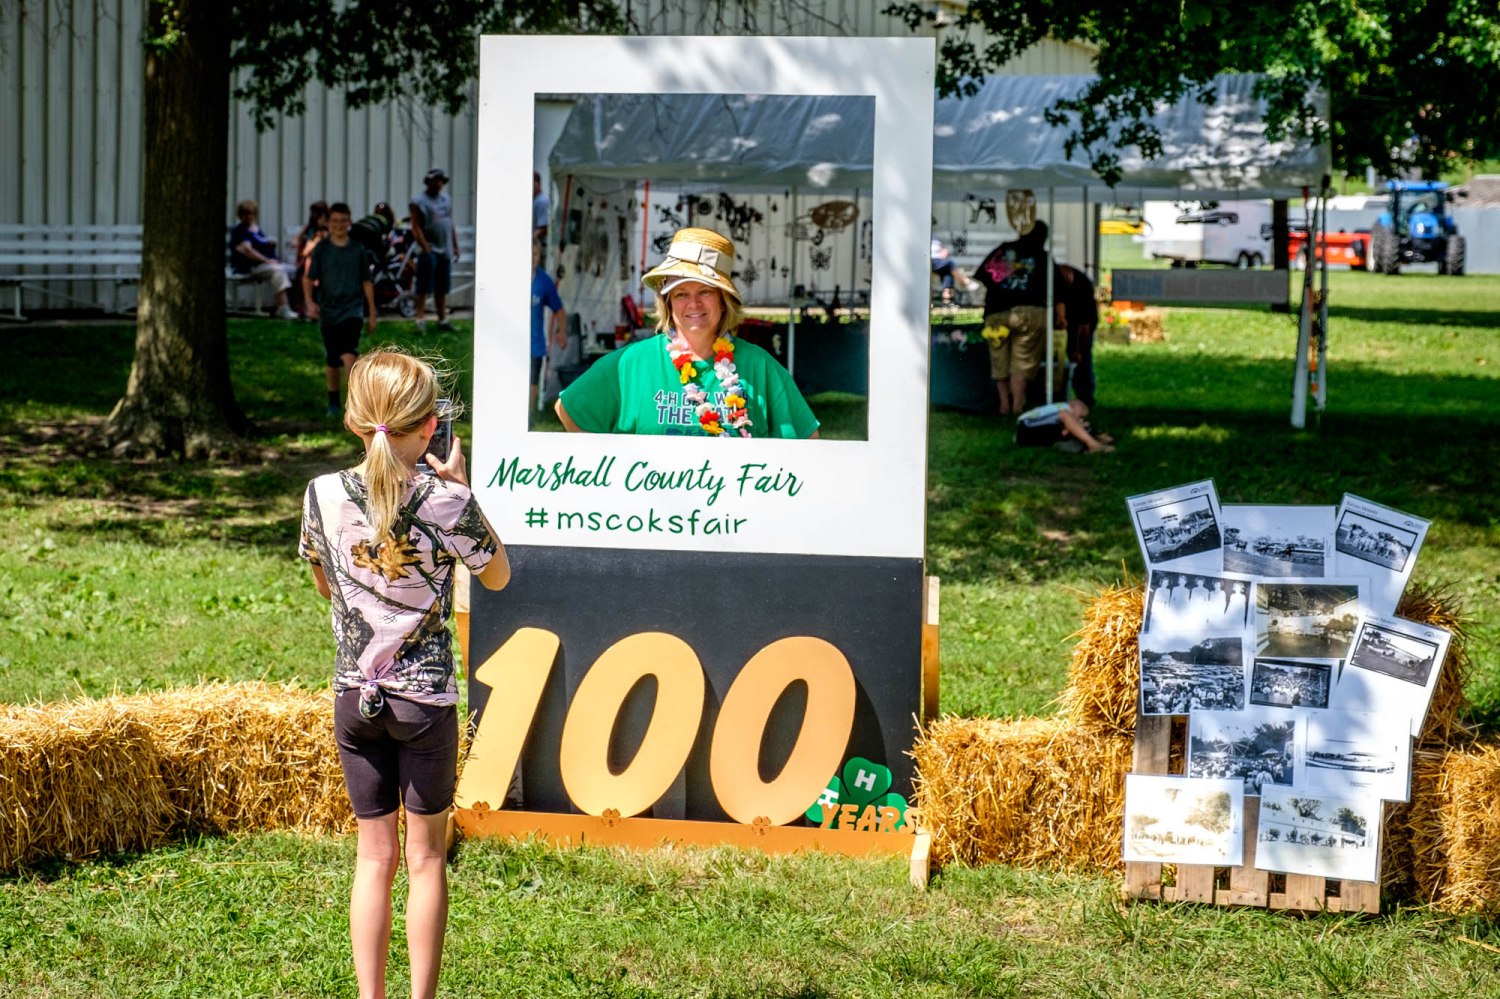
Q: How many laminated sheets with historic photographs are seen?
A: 12